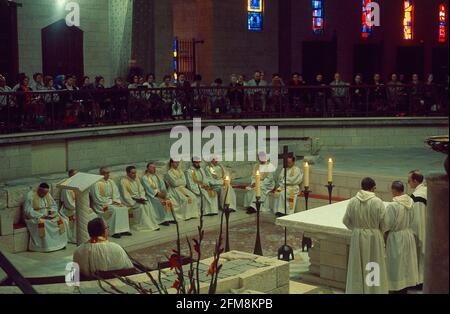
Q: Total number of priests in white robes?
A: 14